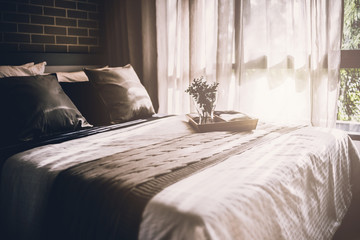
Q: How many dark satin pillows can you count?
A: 2